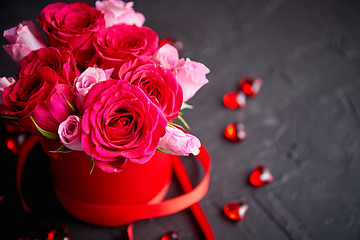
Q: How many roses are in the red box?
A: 14